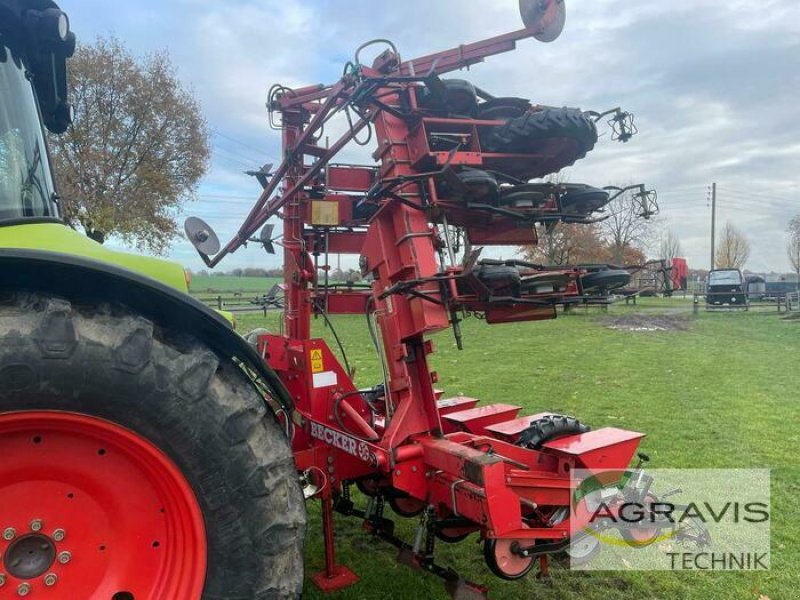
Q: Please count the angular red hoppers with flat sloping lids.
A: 5